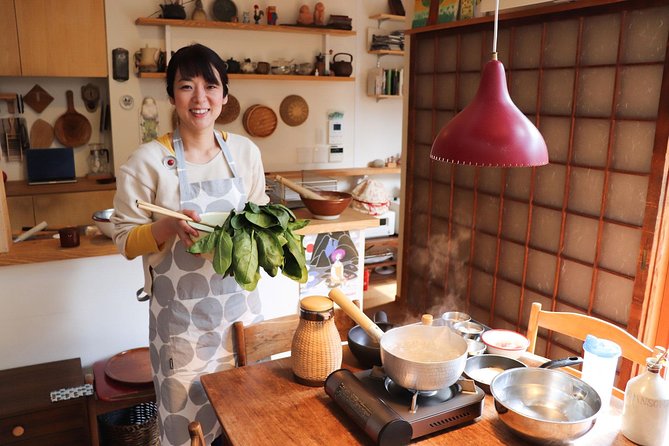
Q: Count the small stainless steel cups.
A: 3